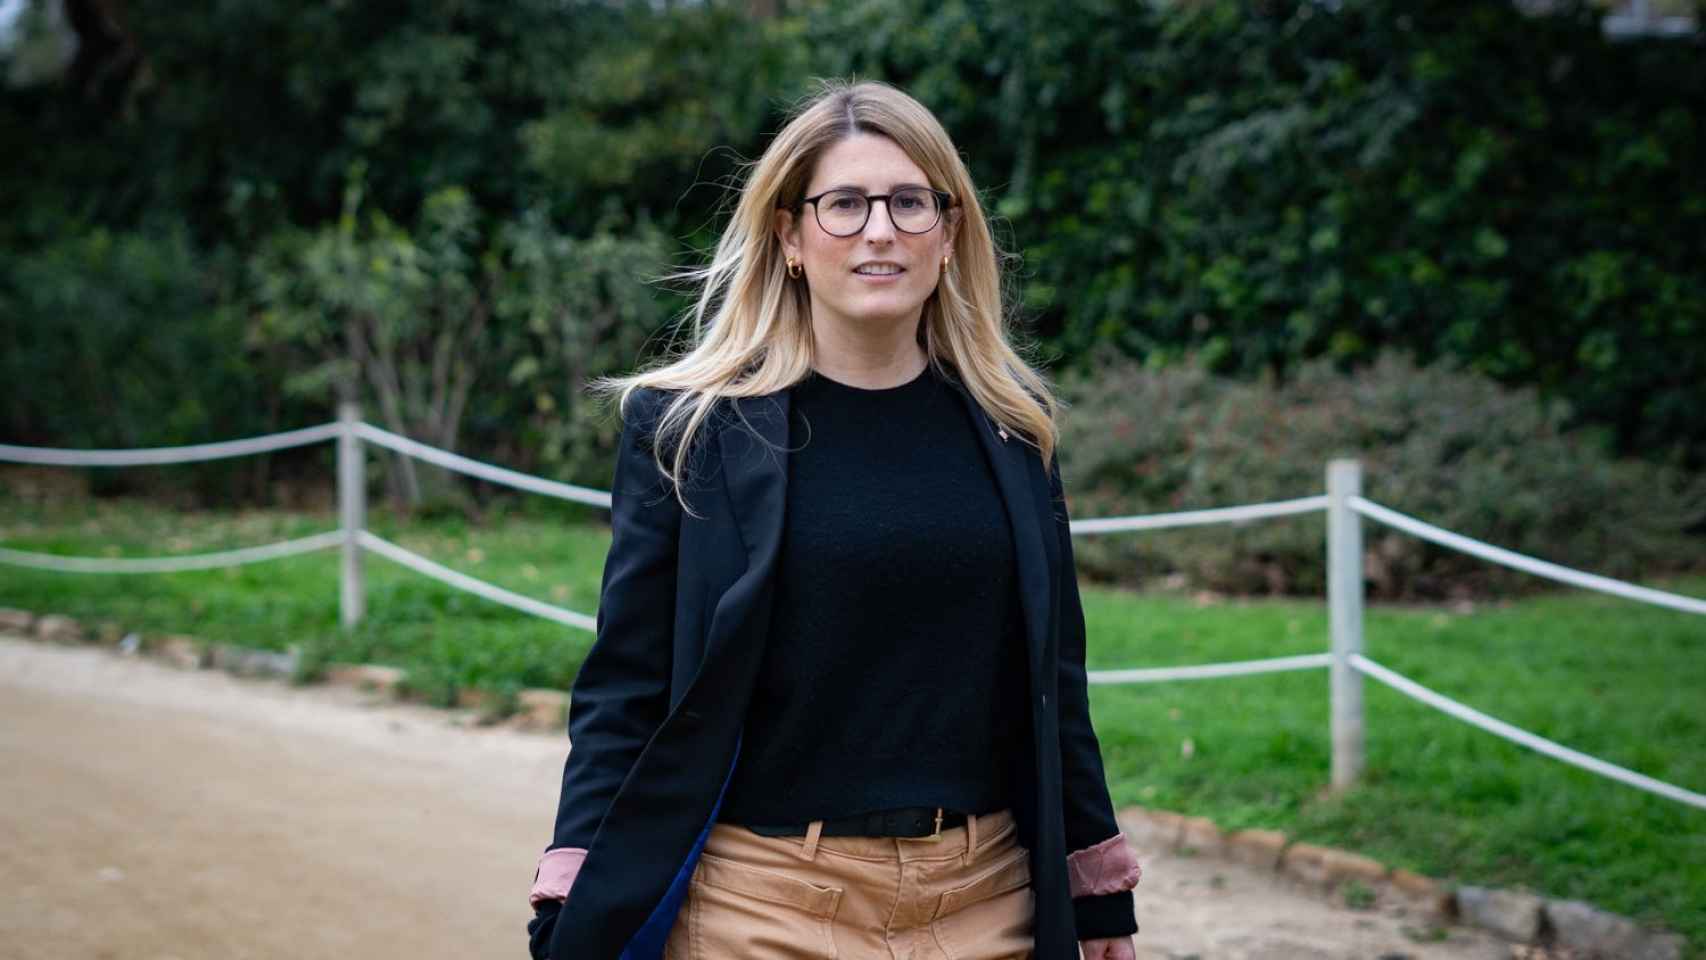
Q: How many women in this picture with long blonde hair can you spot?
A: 1